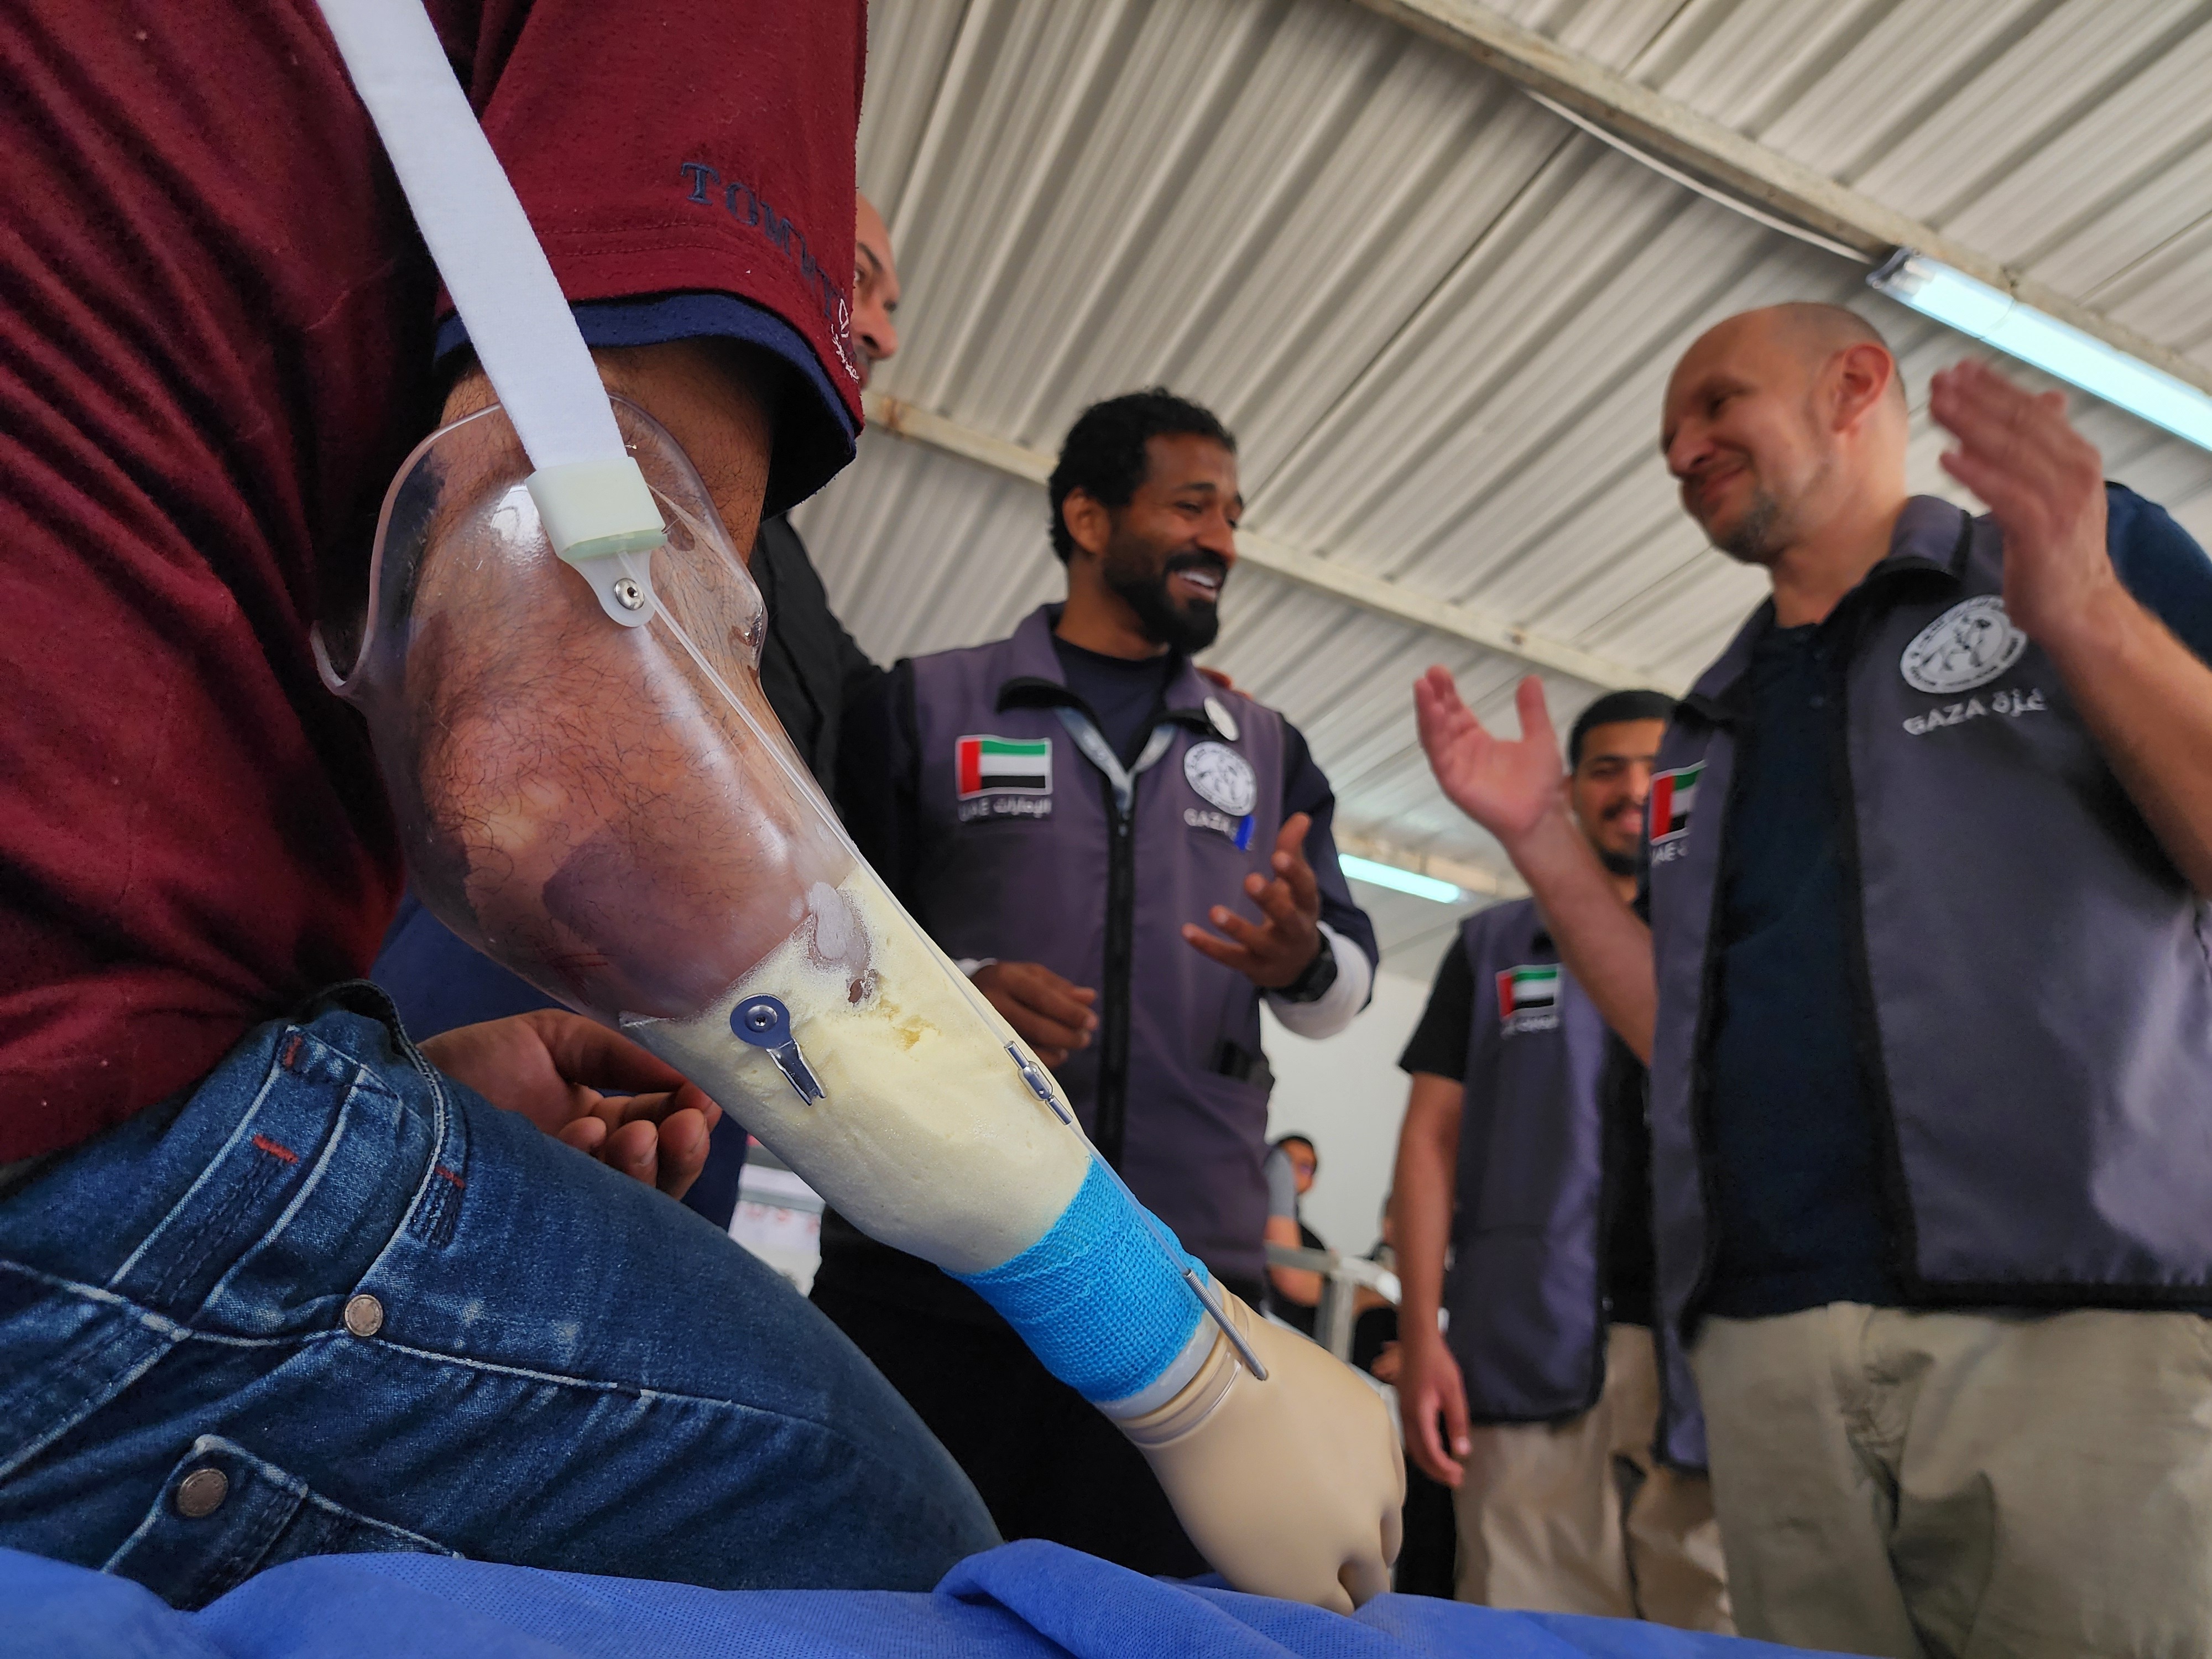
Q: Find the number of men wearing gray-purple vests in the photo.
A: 3